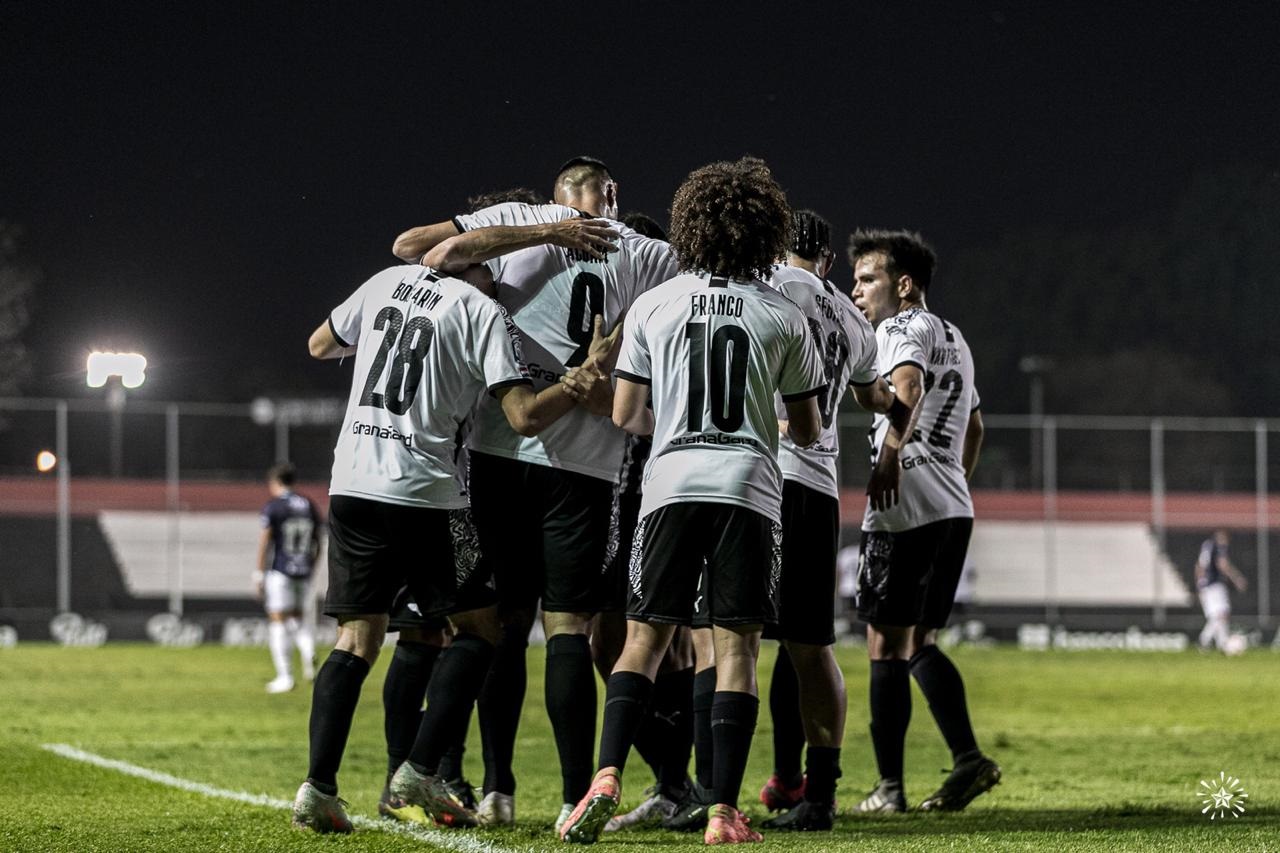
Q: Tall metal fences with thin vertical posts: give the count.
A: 1